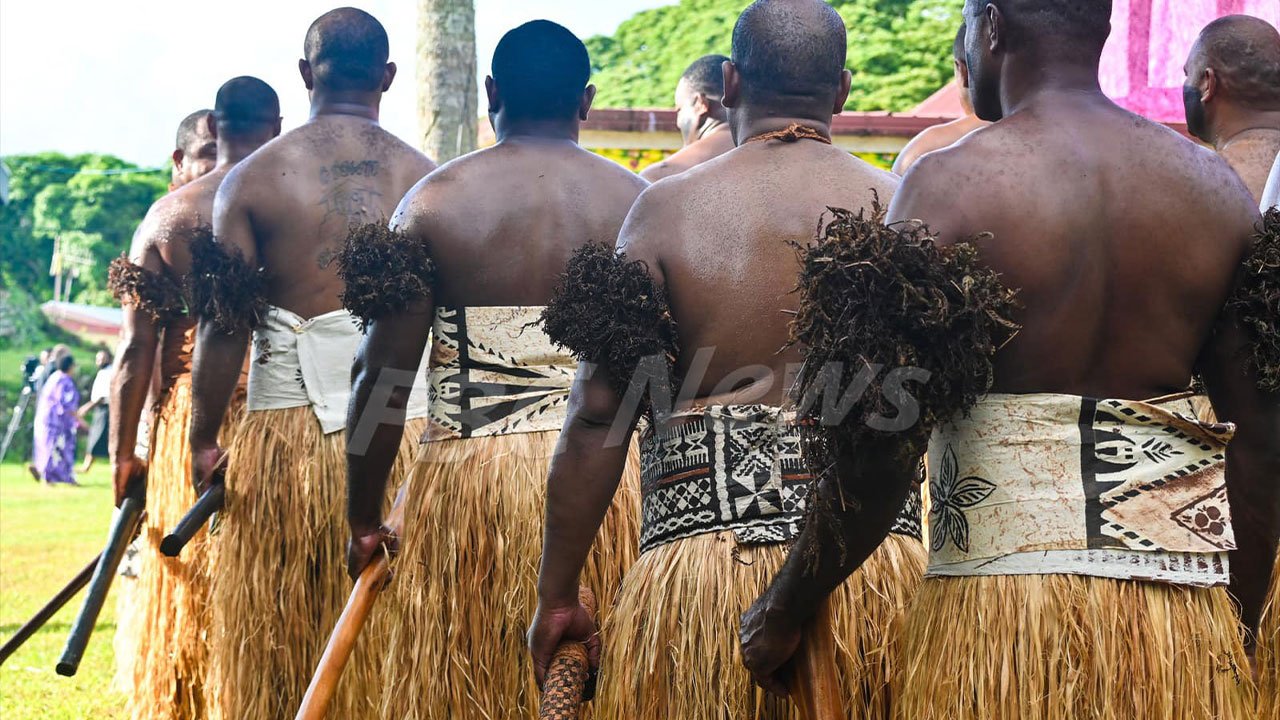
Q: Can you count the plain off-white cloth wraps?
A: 1